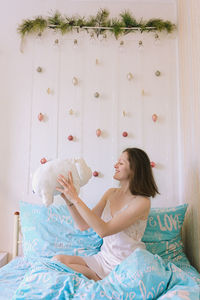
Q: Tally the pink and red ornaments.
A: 8